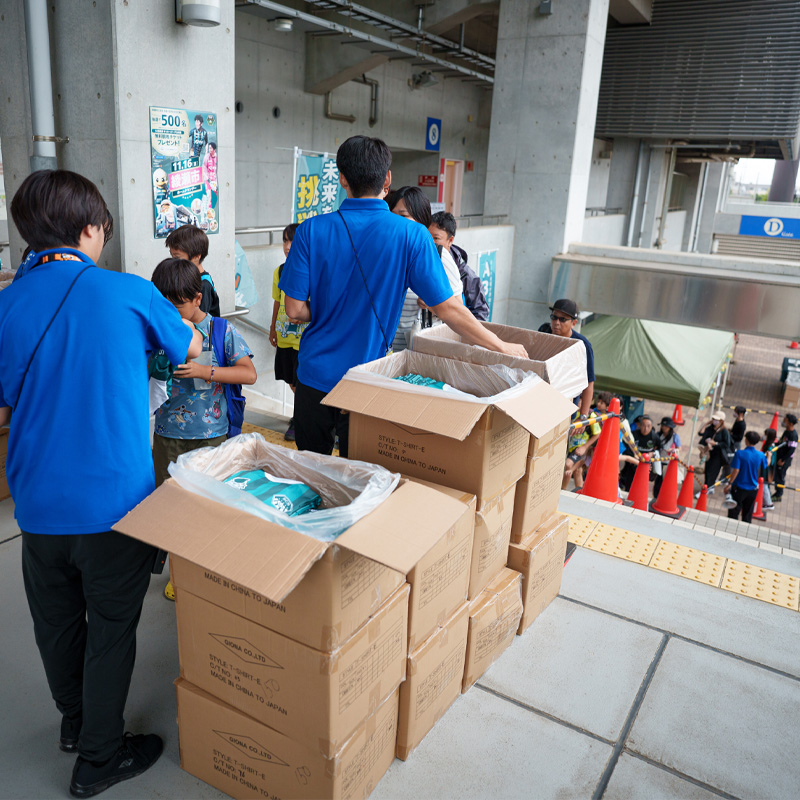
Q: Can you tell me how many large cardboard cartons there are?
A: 11